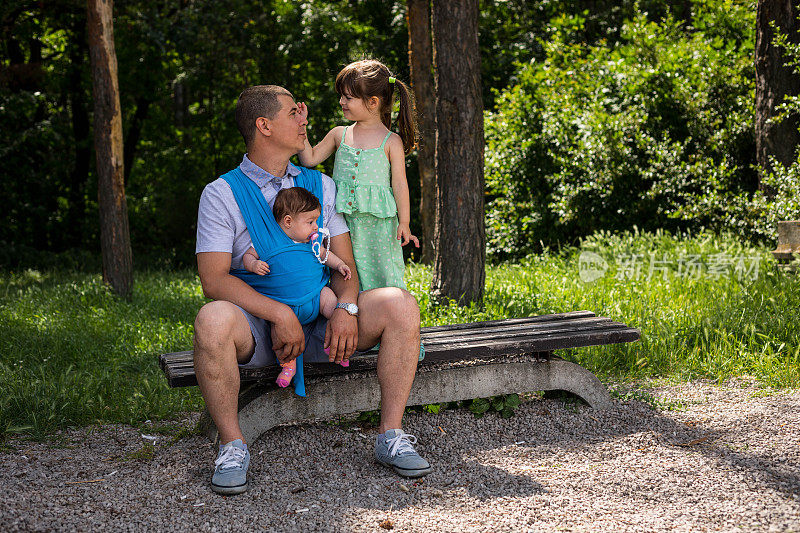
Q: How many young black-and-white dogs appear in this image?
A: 0